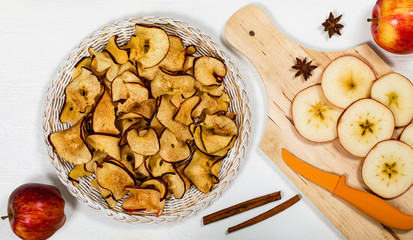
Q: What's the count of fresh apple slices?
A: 6